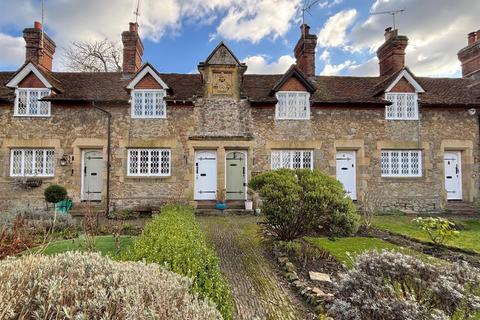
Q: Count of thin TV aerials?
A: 4